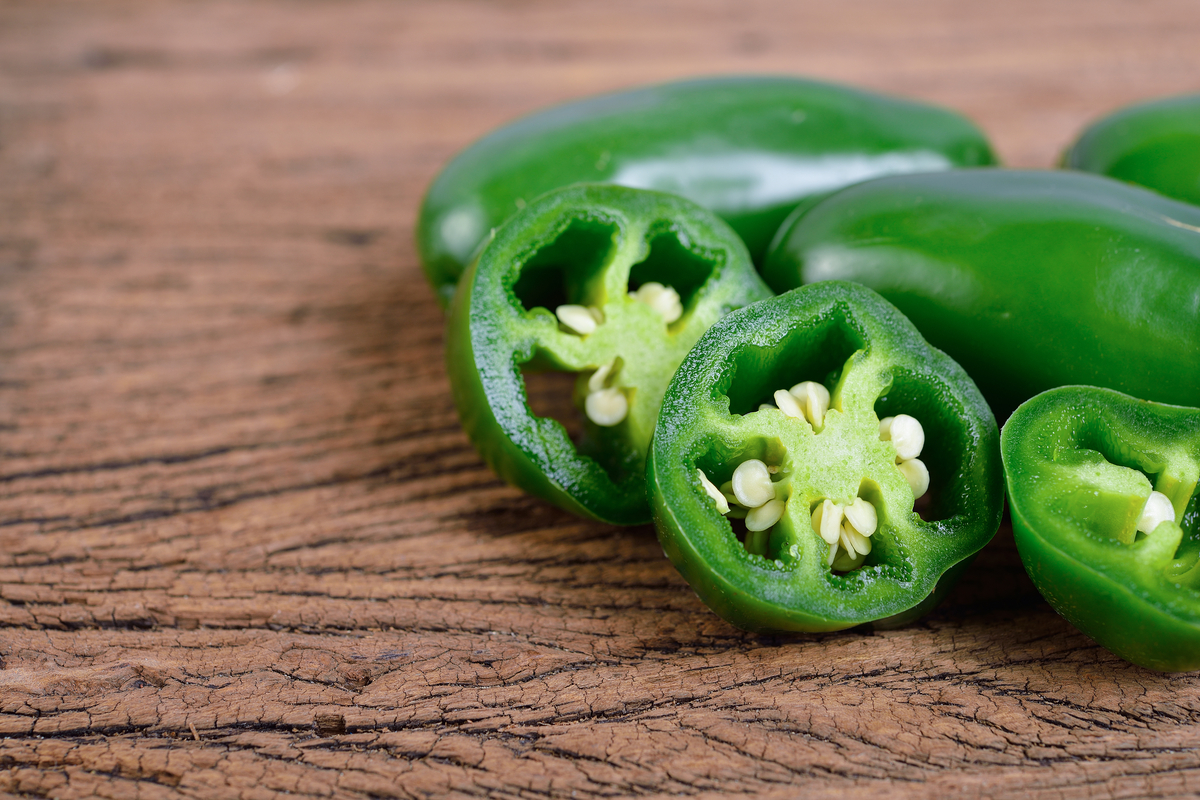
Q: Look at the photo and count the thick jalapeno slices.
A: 3